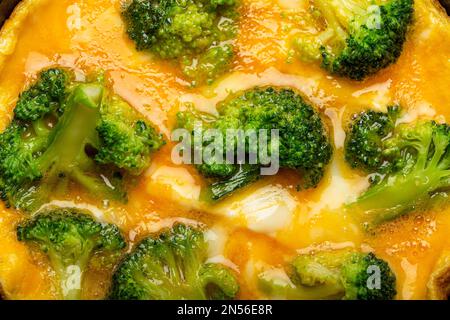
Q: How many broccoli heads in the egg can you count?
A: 8